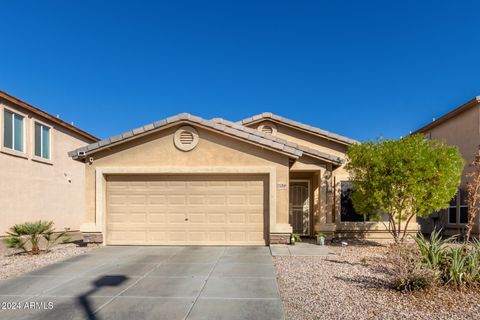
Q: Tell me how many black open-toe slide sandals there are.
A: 0